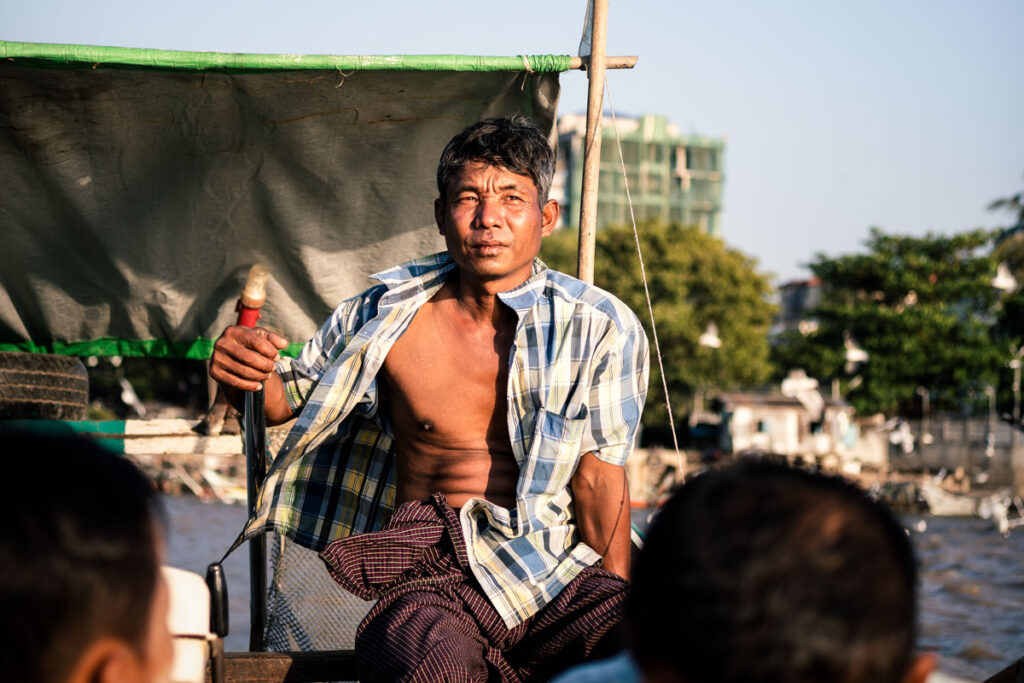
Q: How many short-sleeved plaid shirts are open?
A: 1